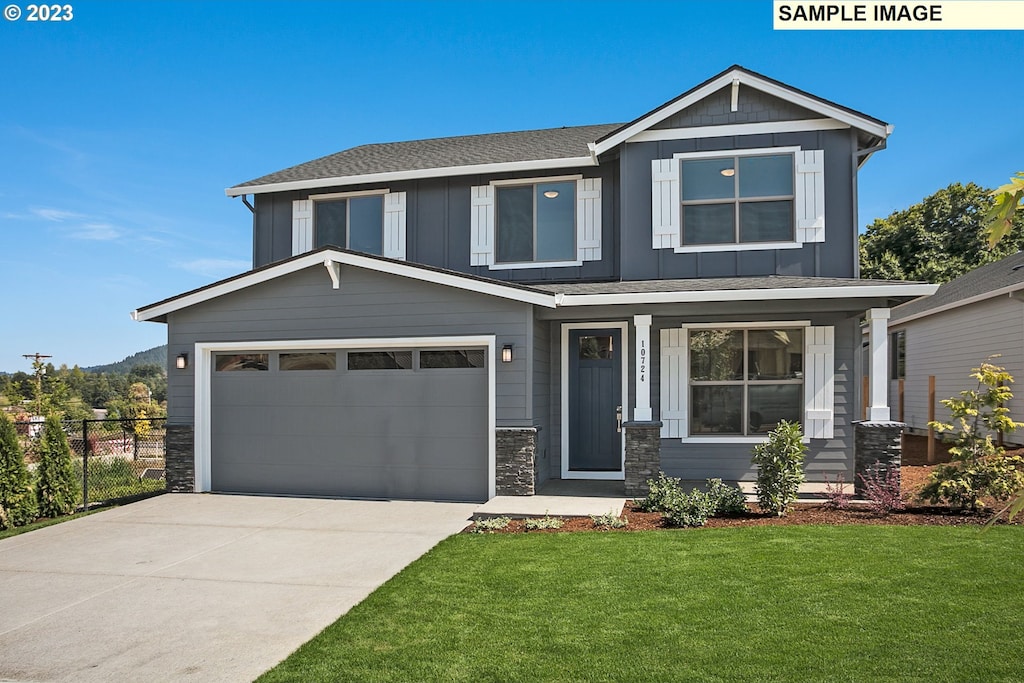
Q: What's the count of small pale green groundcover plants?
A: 3